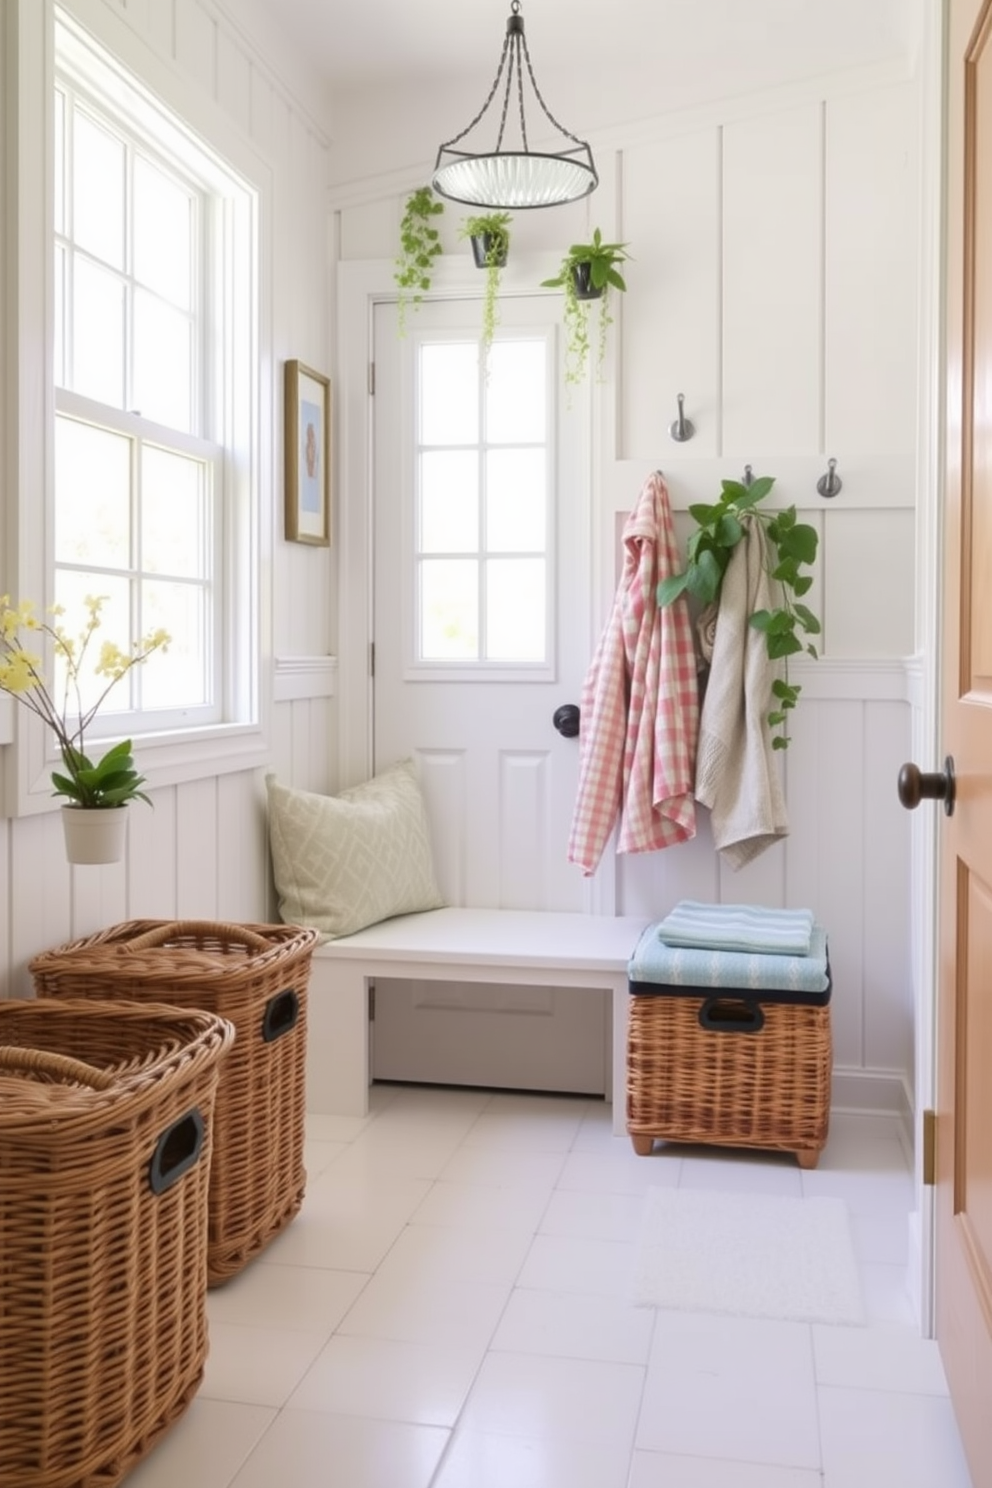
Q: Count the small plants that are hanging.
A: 3